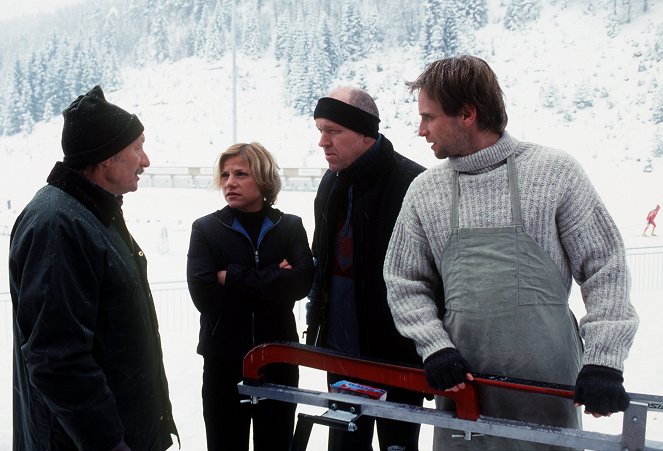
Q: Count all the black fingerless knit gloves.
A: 2